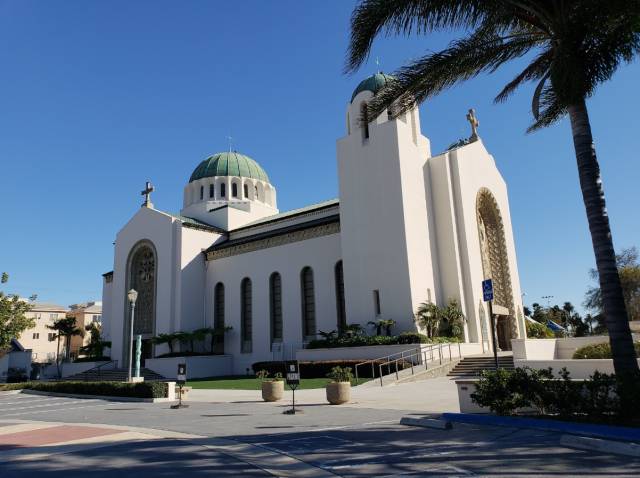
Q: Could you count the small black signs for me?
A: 2